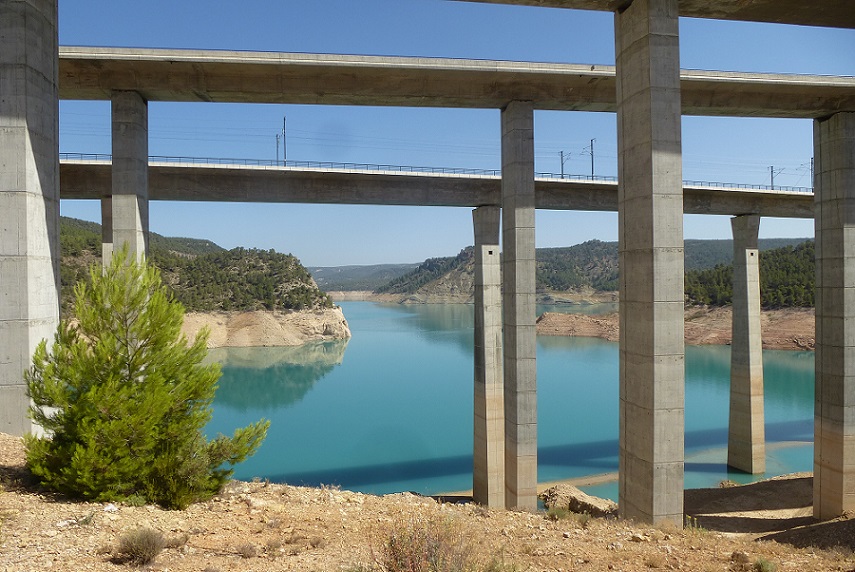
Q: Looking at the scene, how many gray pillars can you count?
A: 8